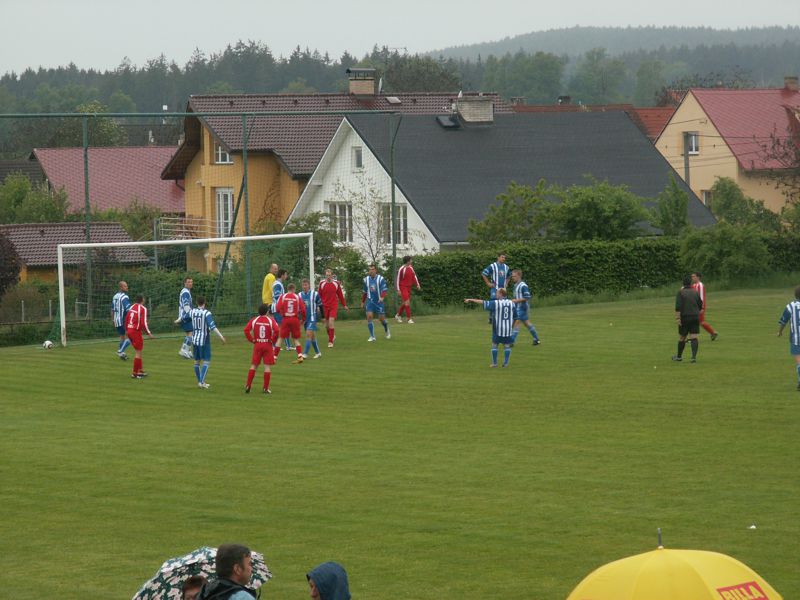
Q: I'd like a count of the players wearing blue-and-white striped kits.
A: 10